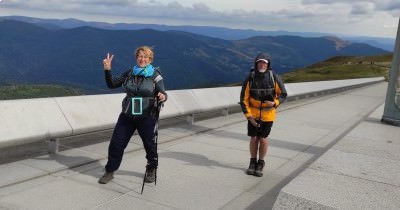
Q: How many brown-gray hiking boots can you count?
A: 2